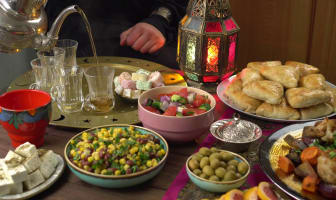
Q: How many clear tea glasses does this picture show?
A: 5